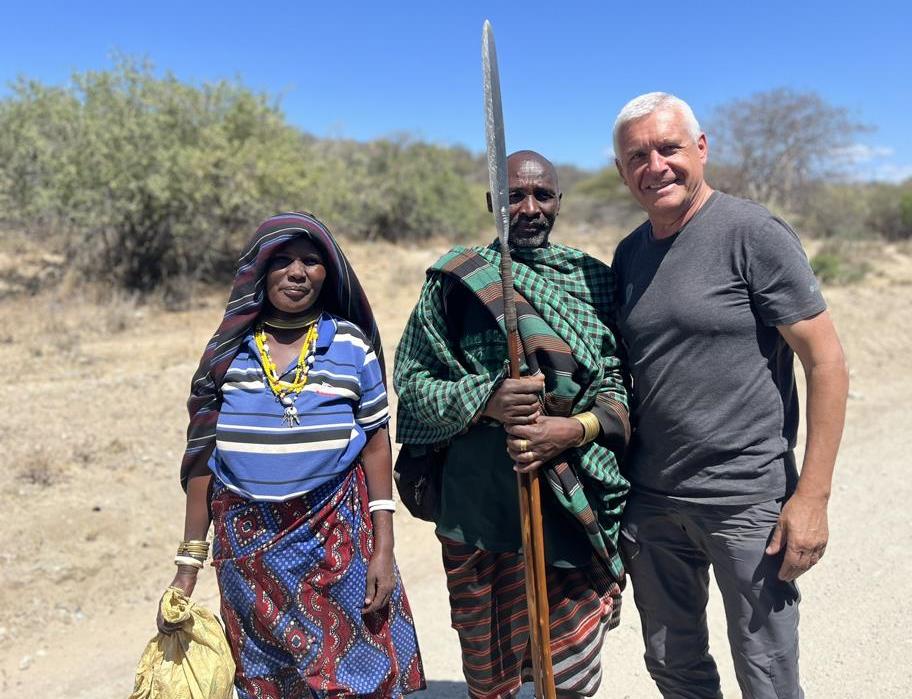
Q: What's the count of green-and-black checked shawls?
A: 1